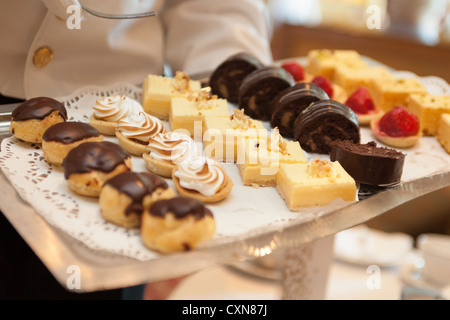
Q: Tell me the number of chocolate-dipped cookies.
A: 5